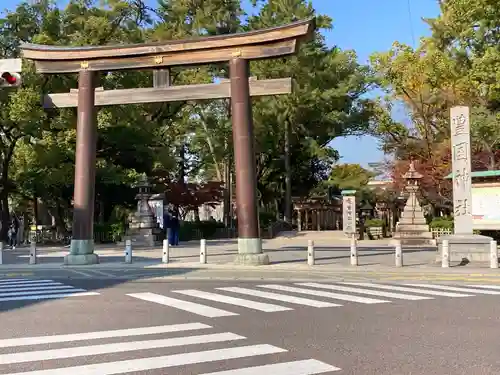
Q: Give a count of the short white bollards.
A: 10